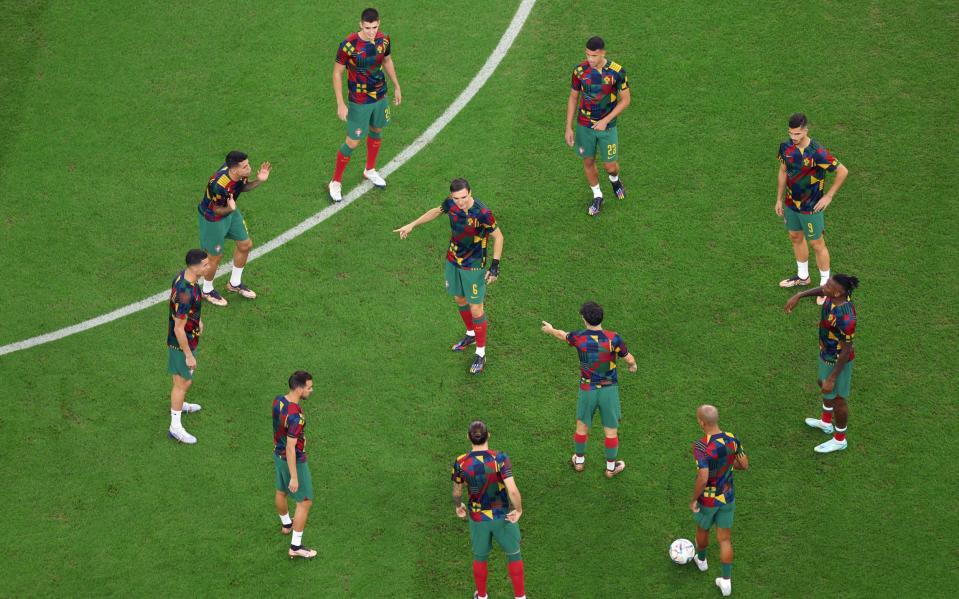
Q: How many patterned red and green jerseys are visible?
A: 11